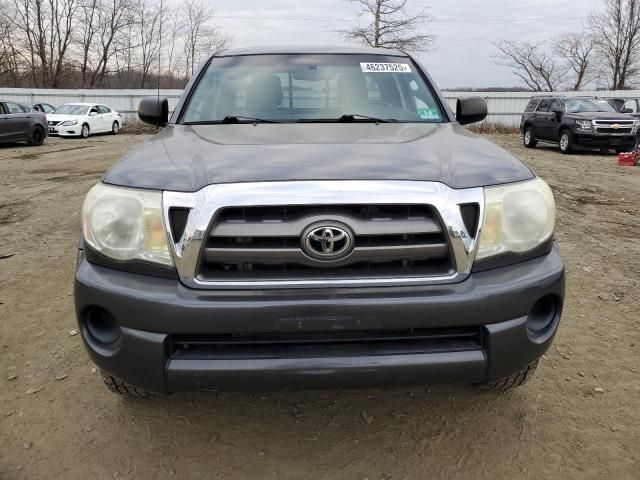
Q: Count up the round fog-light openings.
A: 2